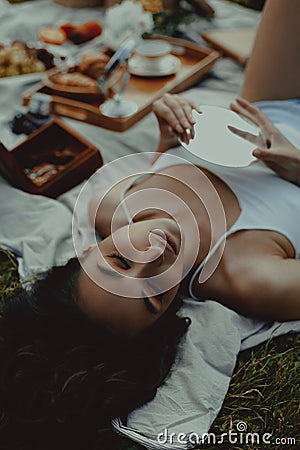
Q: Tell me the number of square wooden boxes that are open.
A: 1